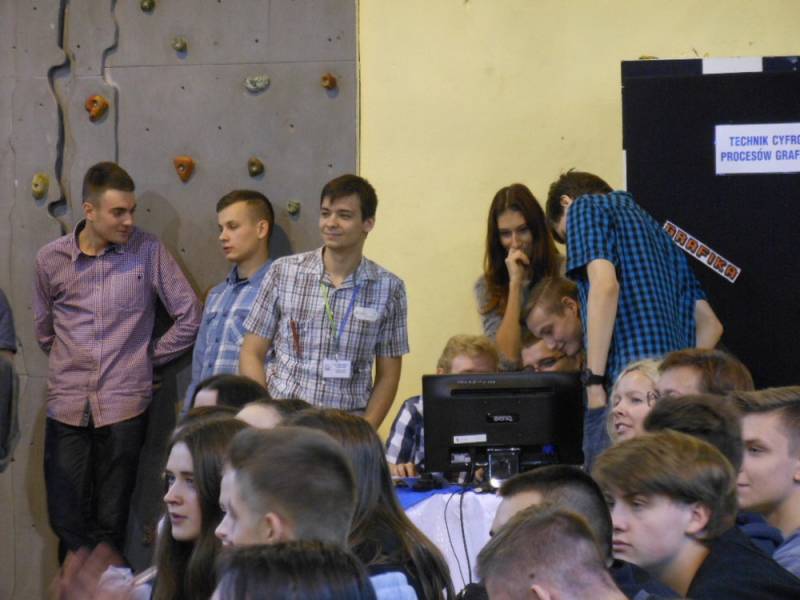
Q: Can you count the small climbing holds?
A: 9